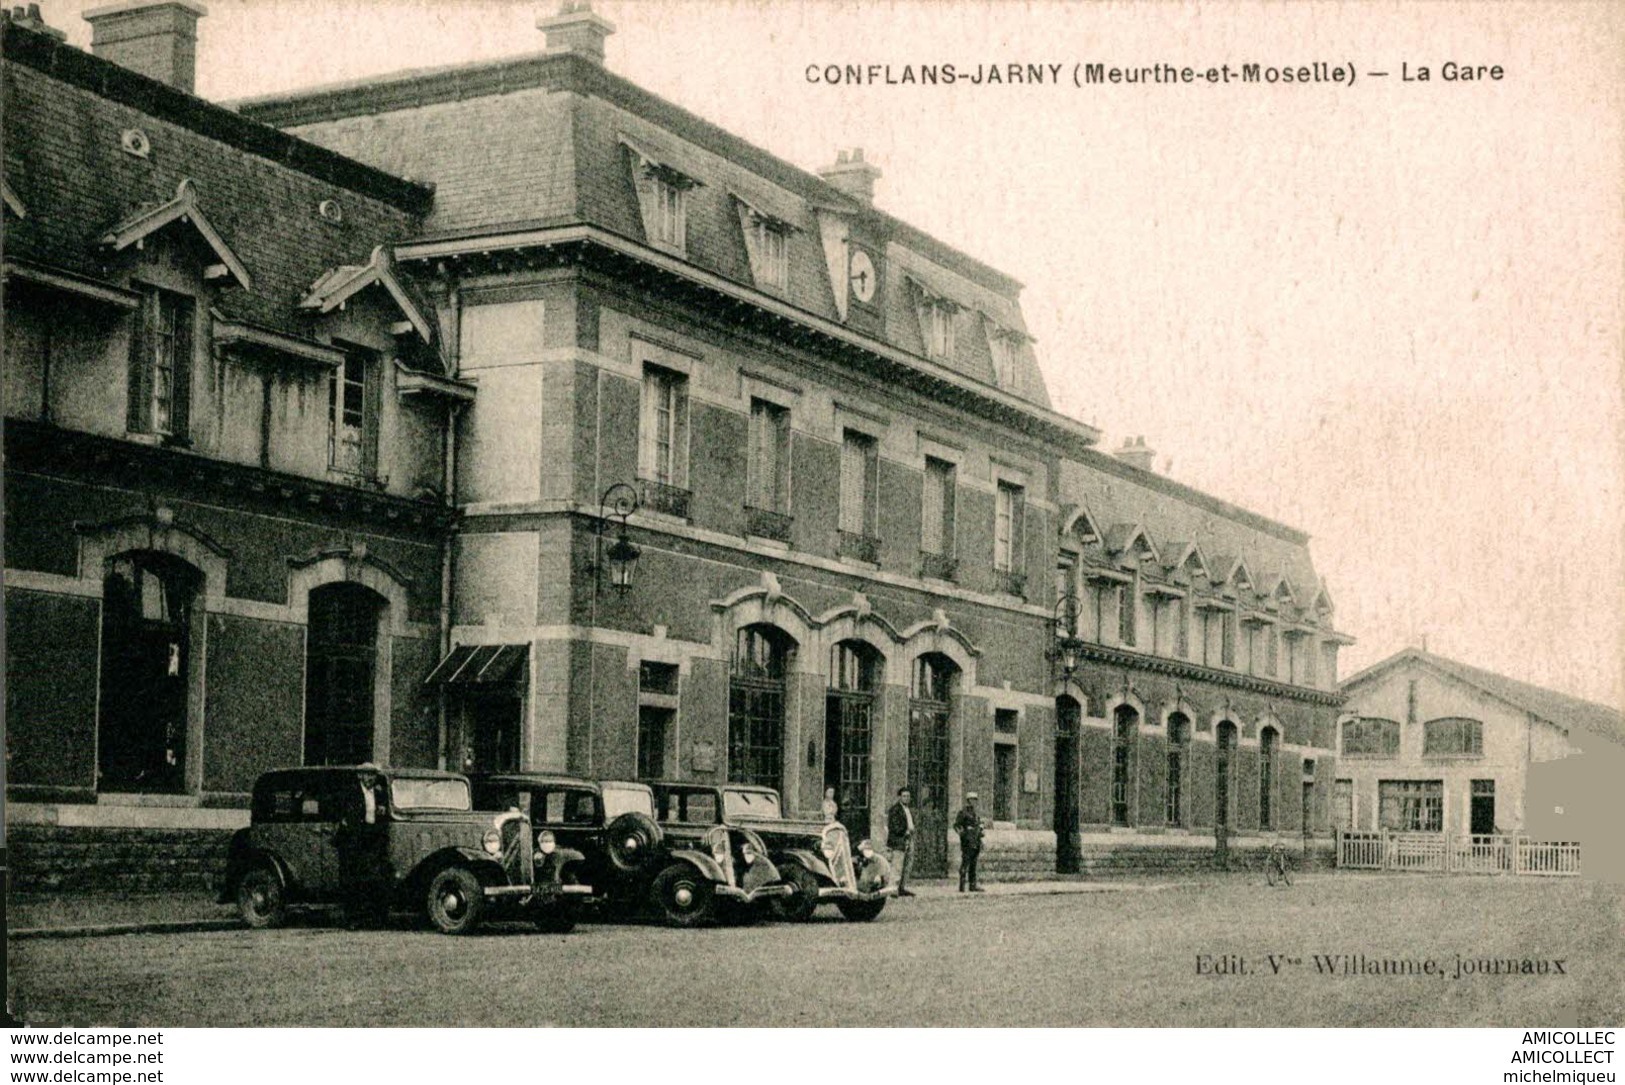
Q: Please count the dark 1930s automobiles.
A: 3